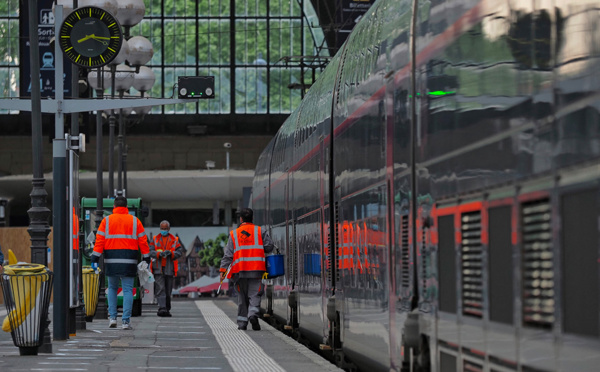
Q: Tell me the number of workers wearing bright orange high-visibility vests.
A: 3